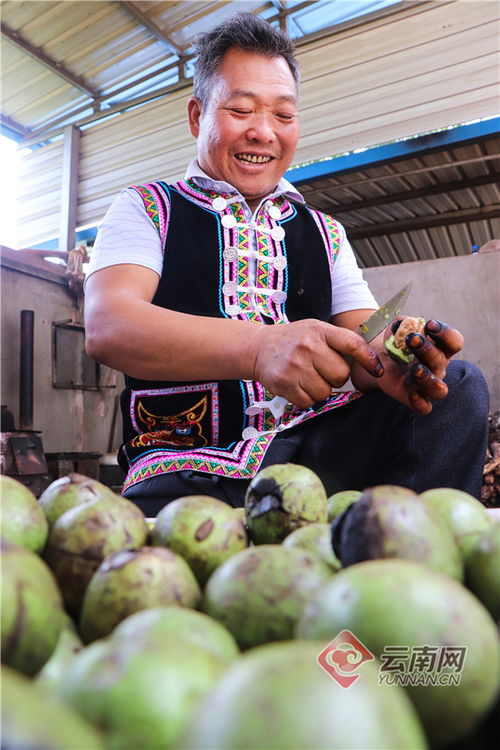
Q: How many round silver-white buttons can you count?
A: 11